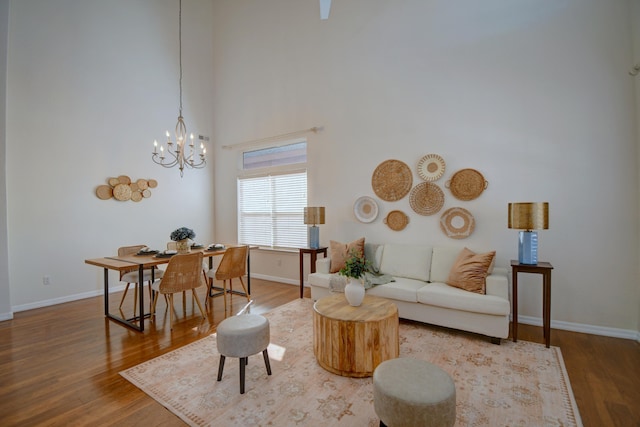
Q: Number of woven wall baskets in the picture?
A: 7